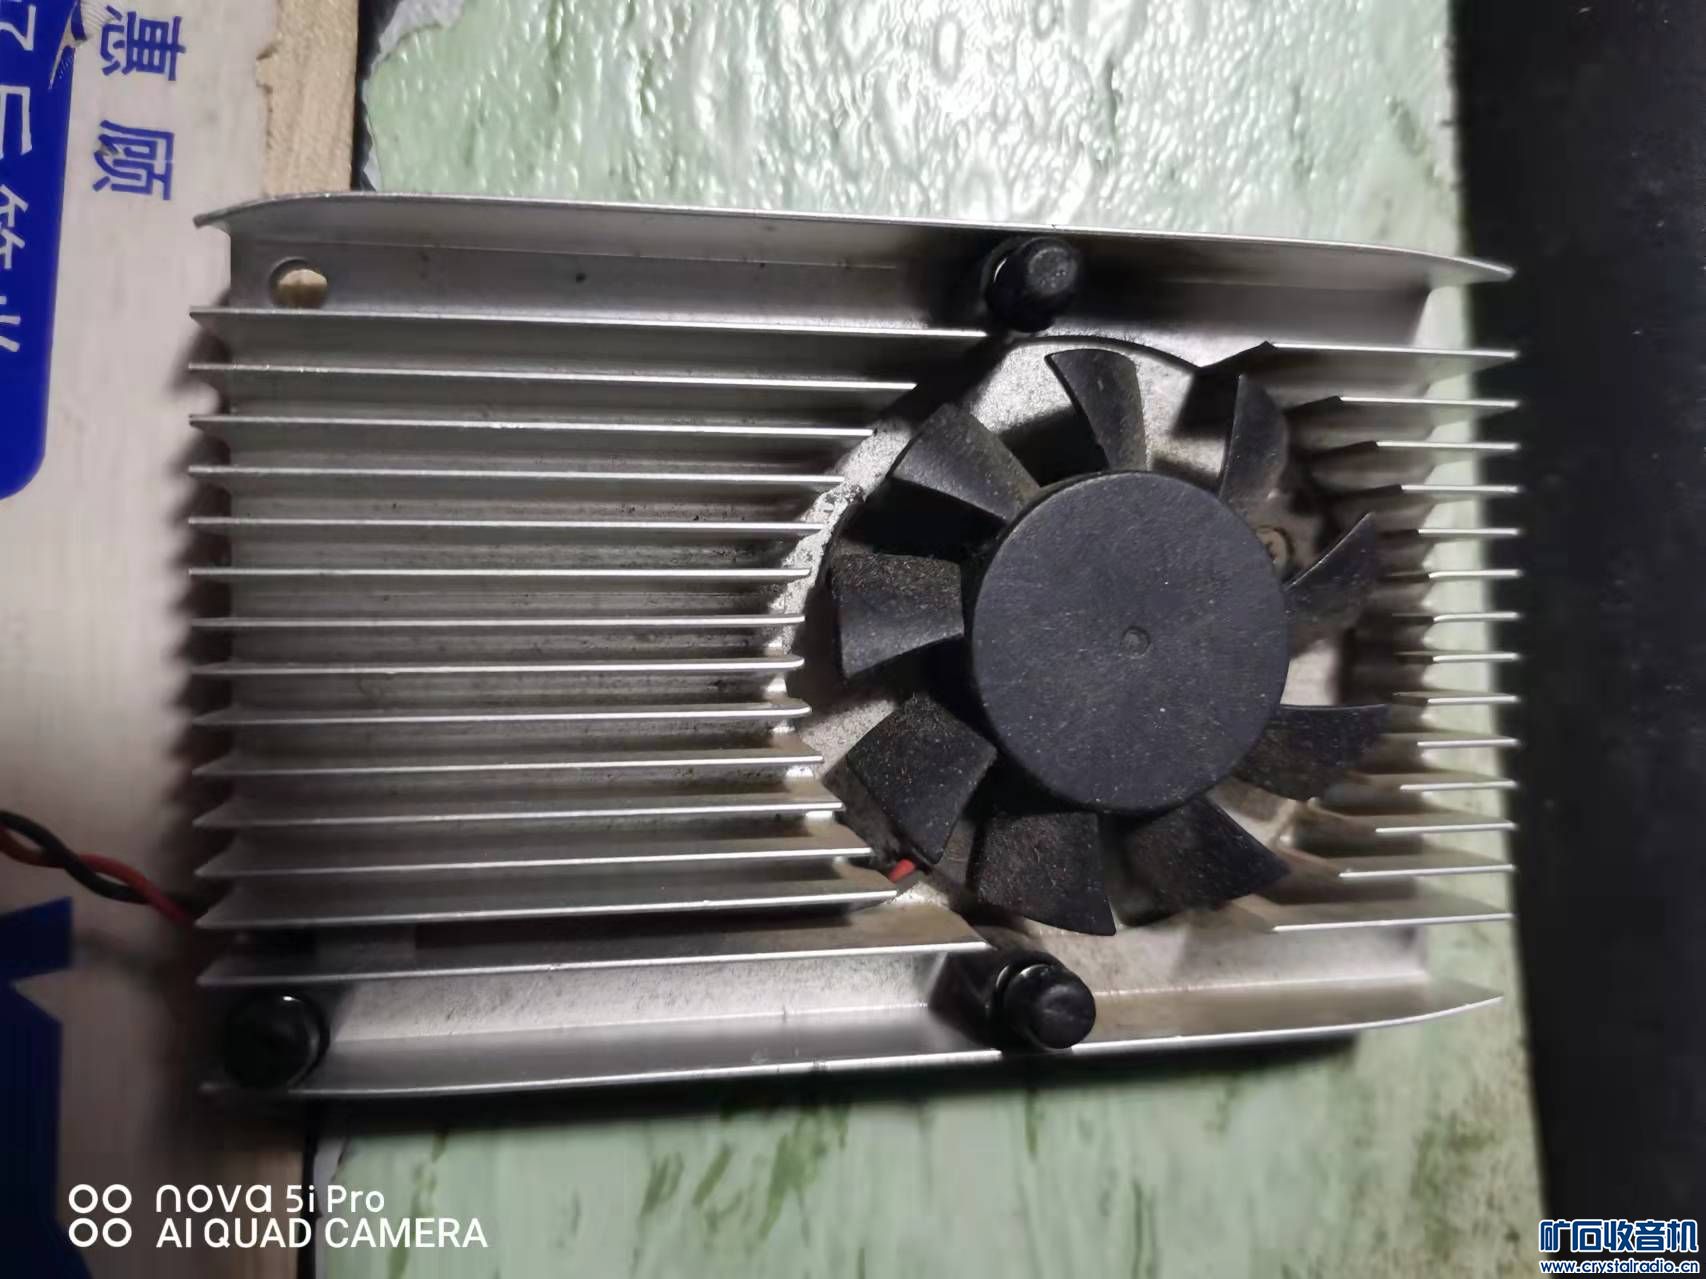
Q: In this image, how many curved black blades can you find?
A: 9